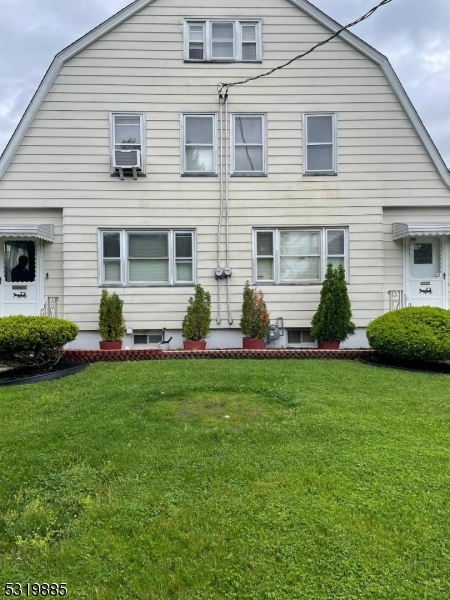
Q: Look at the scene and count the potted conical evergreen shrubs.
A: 4